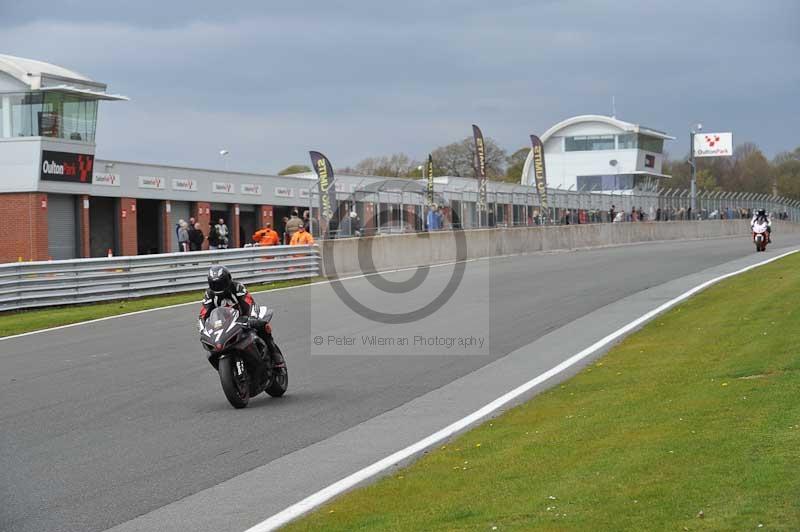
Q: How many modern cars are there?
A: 0